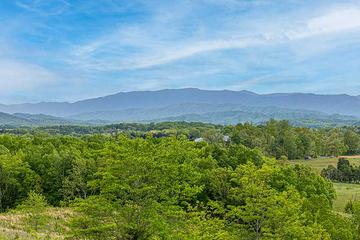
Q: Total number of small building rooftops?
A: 2